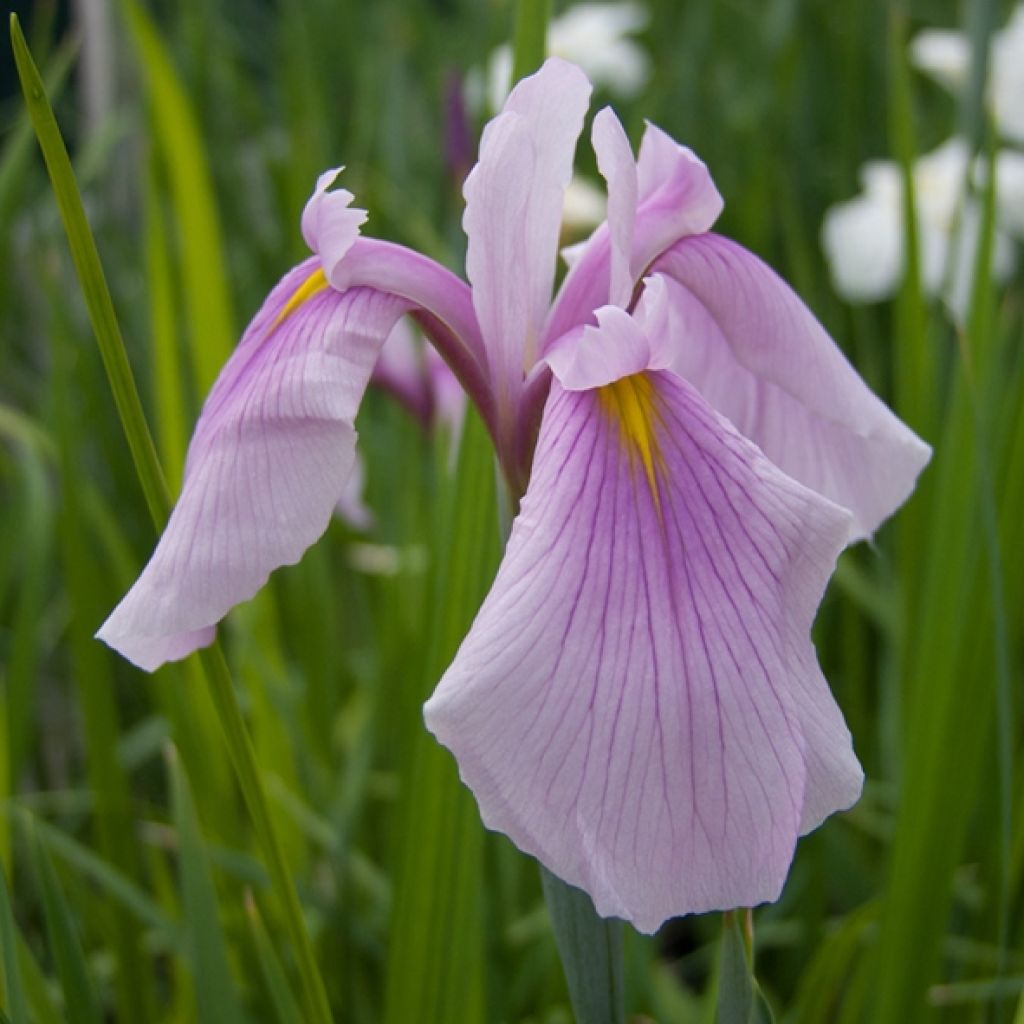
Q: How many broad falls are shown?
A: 3